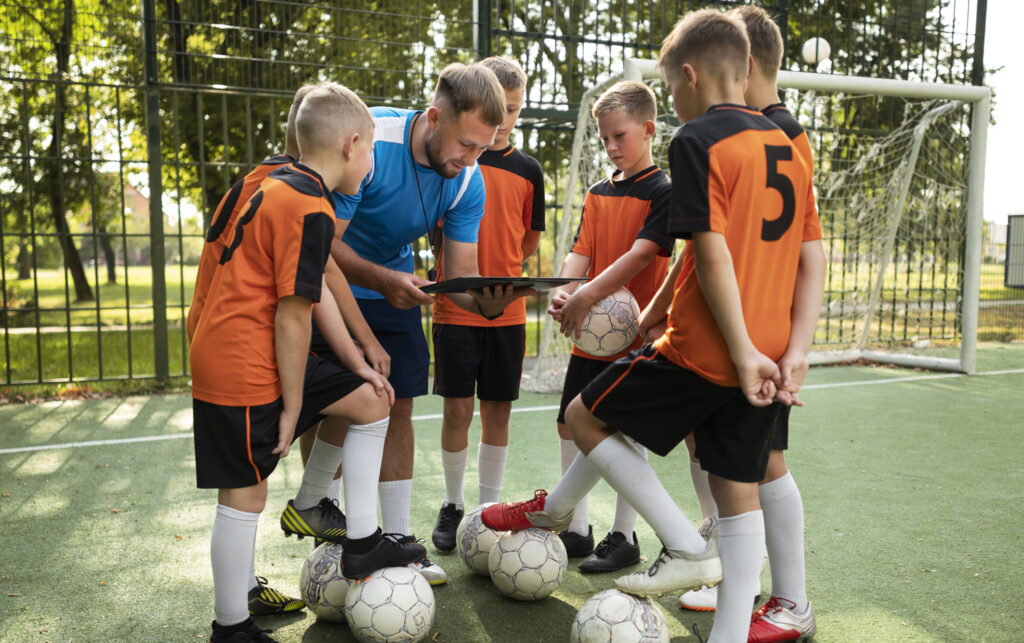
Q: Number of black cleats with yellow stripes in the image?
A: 2